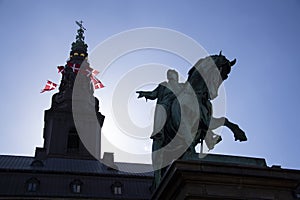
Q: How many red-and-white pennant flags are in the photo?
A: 5